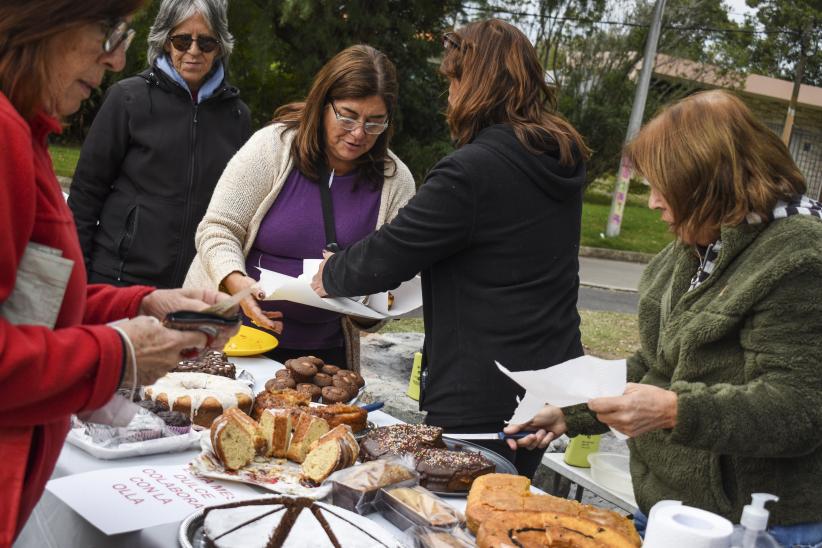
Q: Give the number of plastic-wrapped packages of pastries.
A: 3